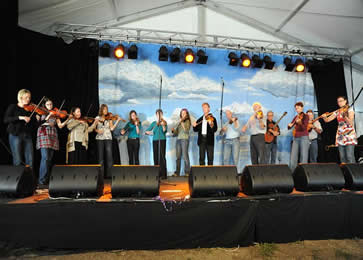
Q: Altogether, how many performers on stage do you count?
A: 14